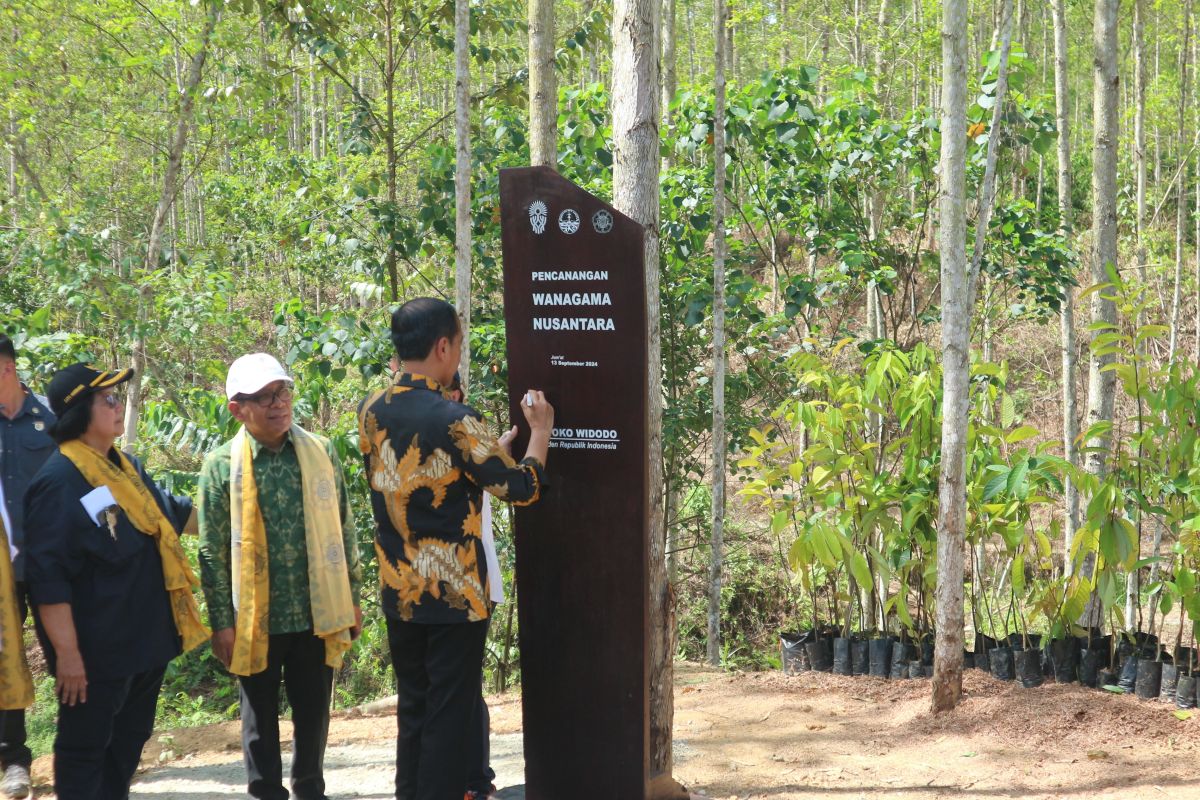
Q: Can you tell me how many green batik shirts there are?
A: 1